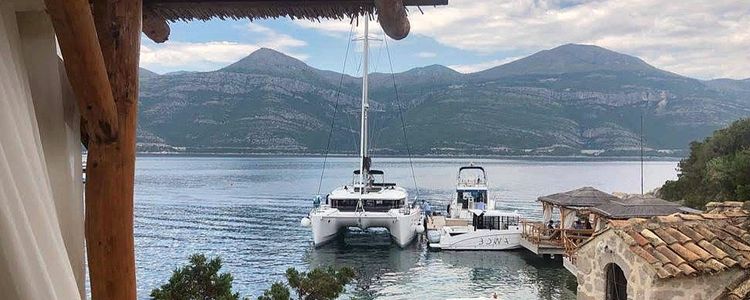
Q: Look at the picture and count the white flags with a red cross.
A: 0